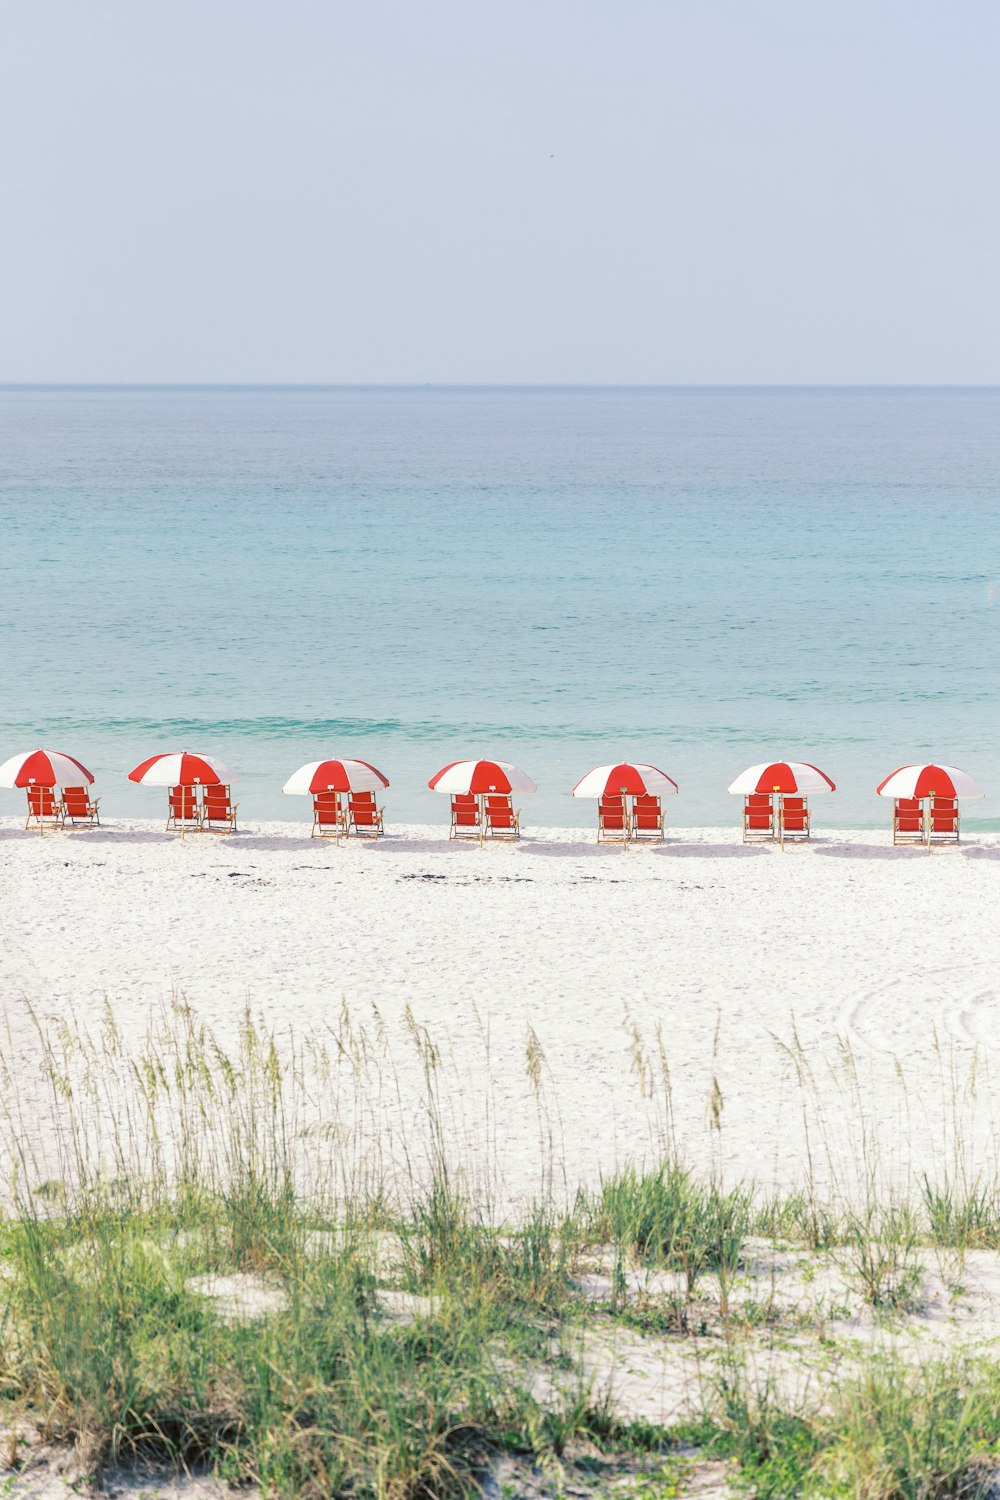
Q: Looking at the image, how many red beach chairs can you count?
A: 14